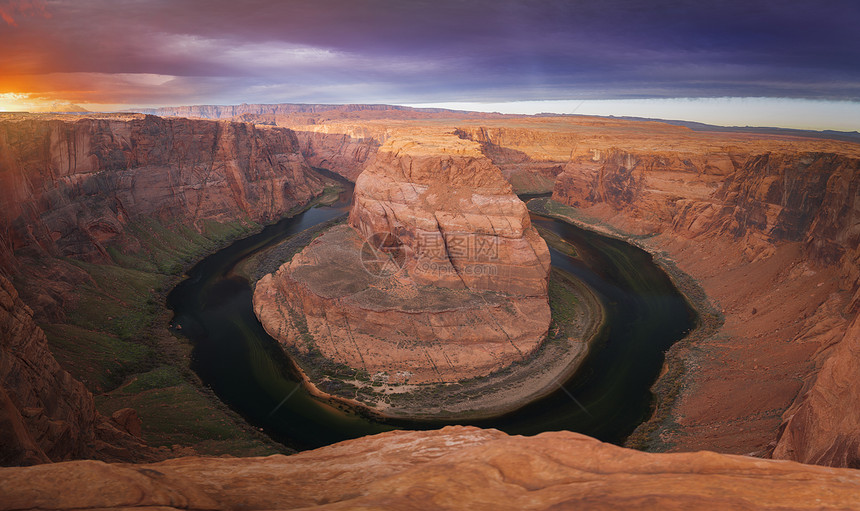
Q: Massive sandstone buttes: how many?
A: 1